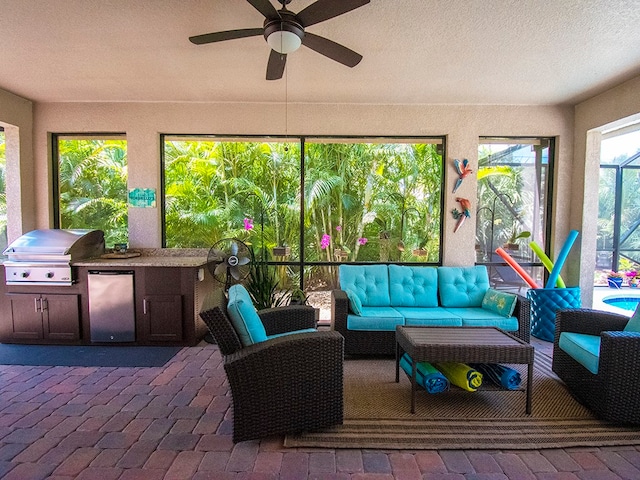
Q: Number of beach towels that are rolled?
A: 3